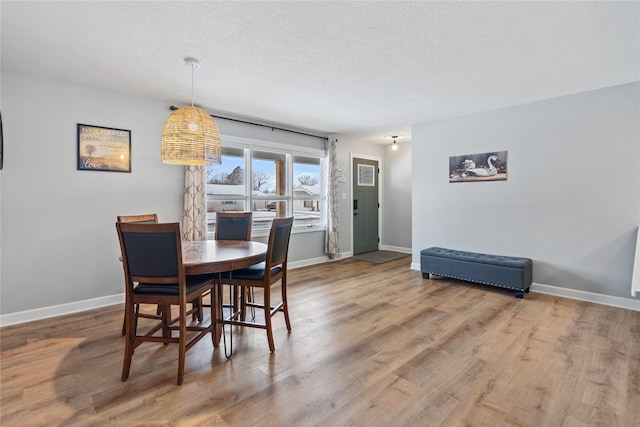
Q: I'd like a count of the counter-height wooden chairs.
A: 4